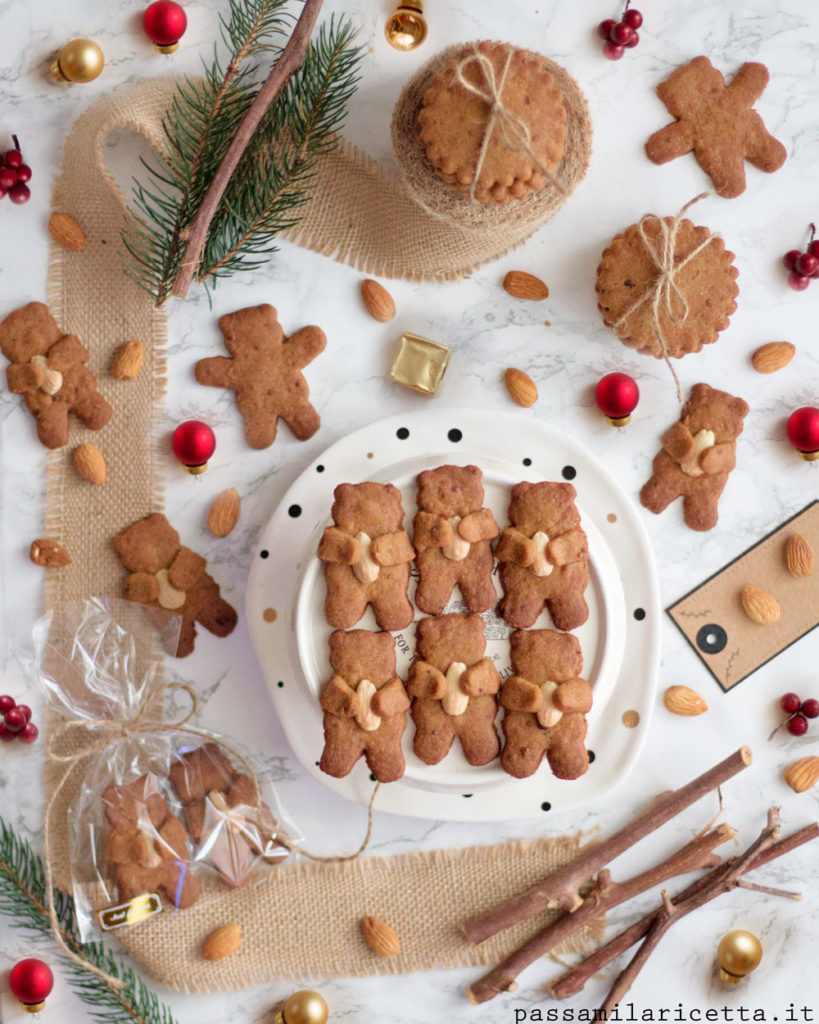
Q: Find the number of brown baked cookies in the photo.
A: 15